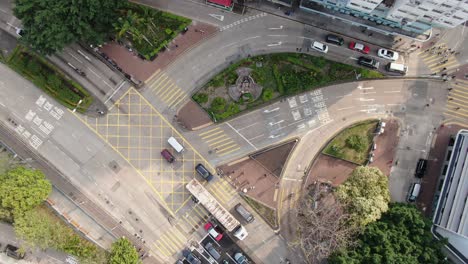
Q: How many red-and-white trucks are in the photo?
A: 0